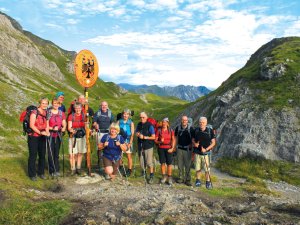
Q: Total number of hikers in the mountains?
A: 12